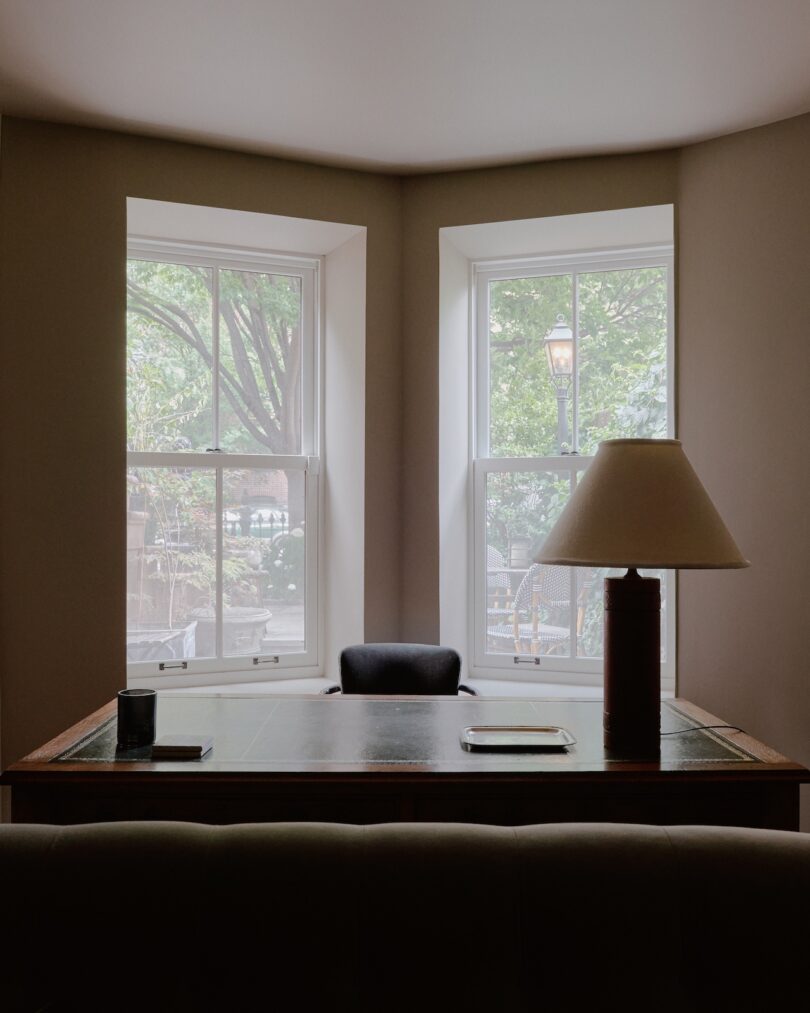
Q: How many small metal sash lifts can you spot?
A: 3